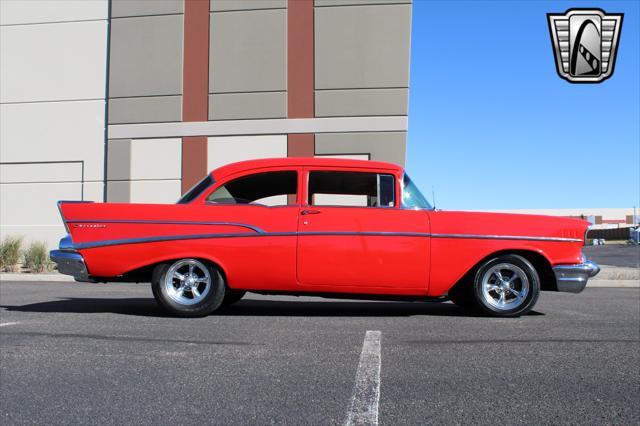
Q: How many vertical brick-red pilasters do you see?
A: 2